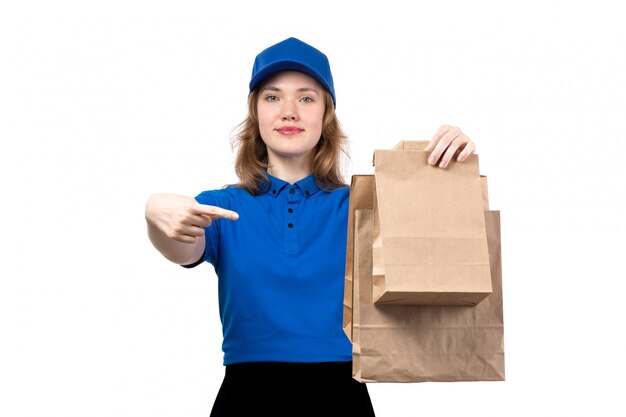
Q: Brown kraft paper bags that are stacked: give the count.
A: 3